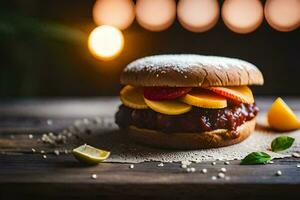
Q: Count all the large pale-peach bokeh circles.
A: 5